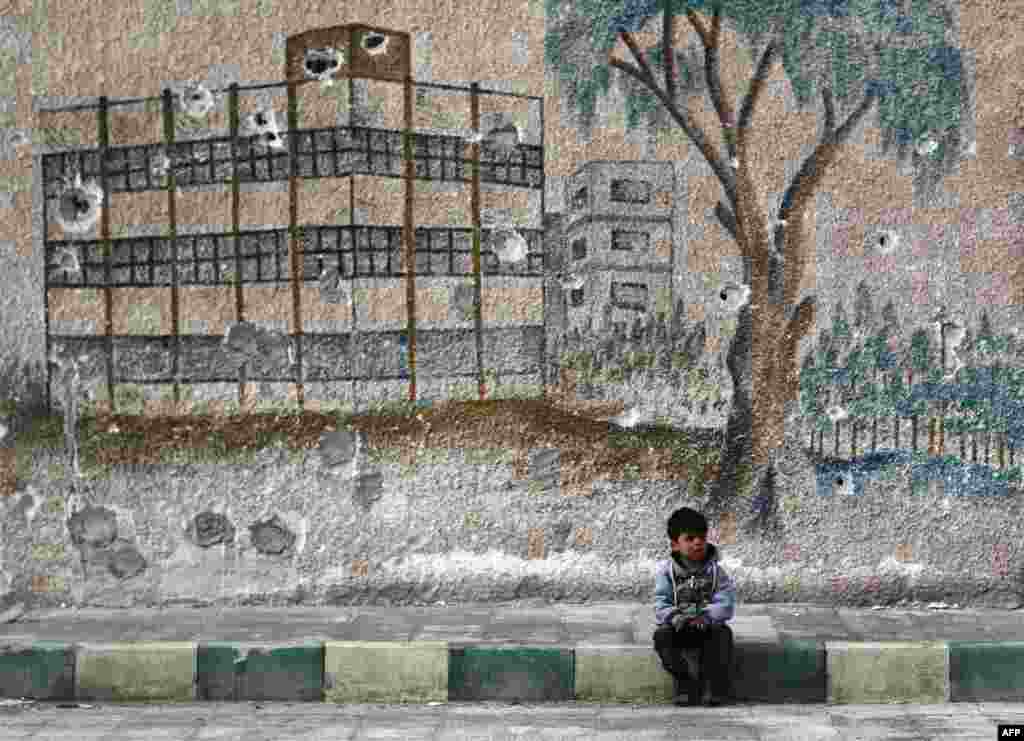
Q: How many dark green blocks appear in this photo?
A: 5